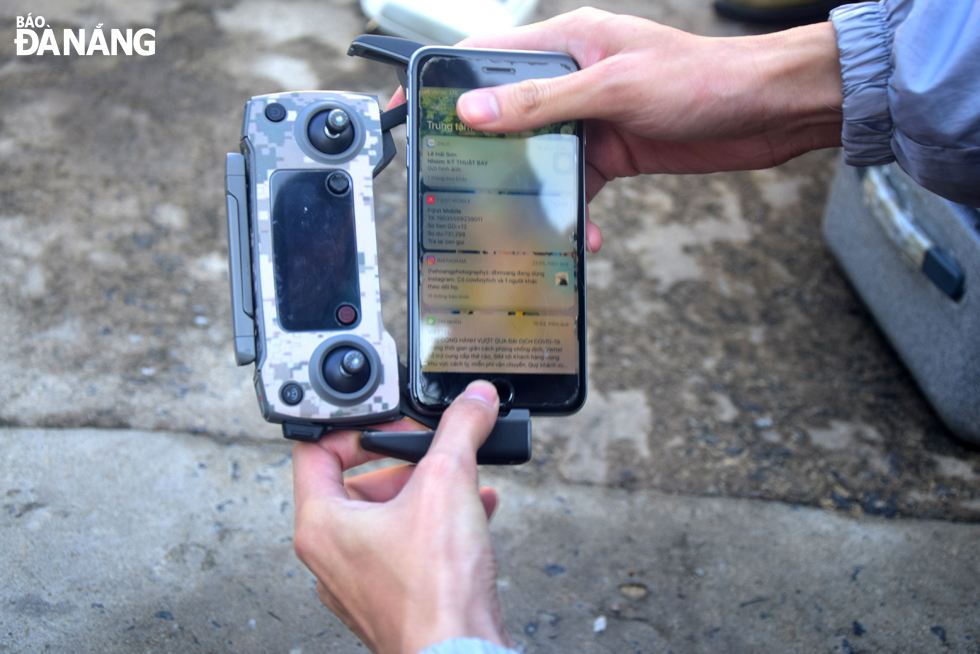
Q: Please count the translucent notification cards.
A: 4